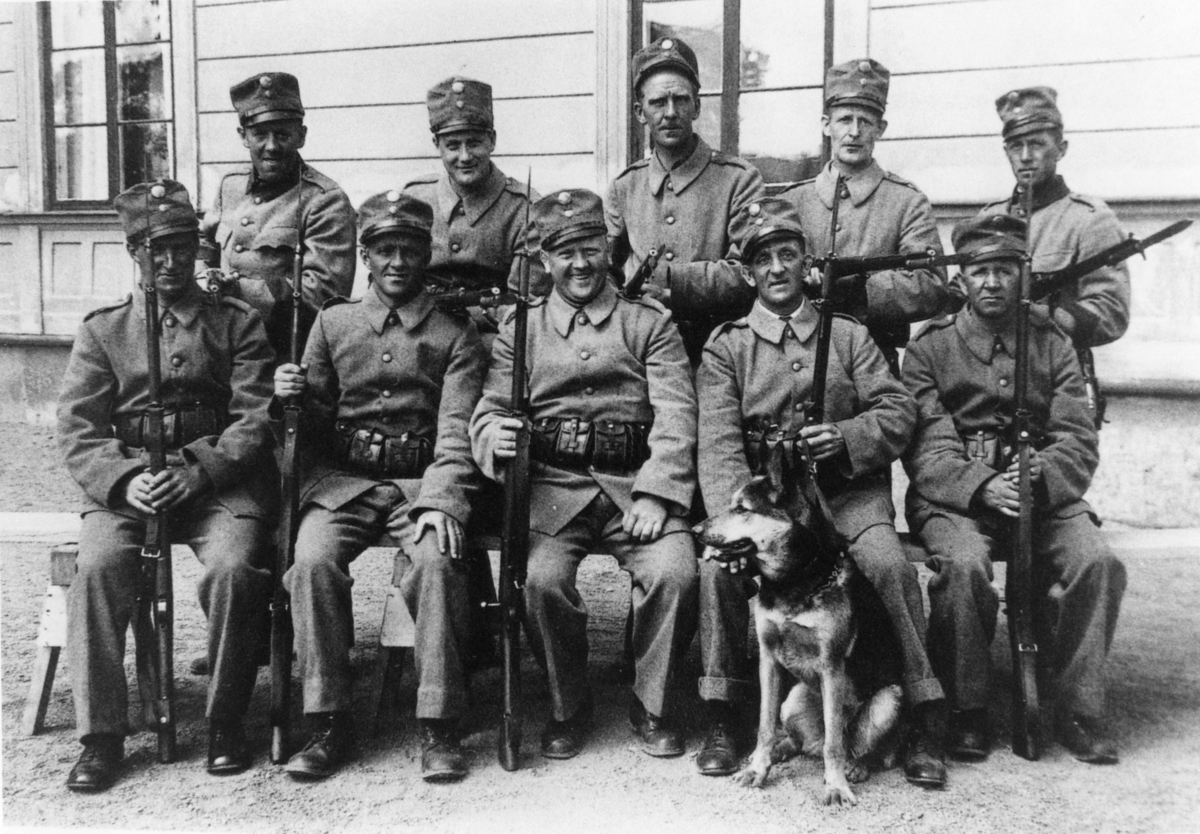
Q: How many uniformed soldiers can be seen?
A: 10